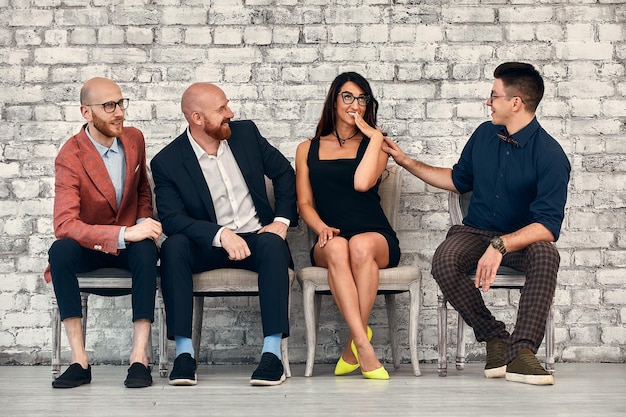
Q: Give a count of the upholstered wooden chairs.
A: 4